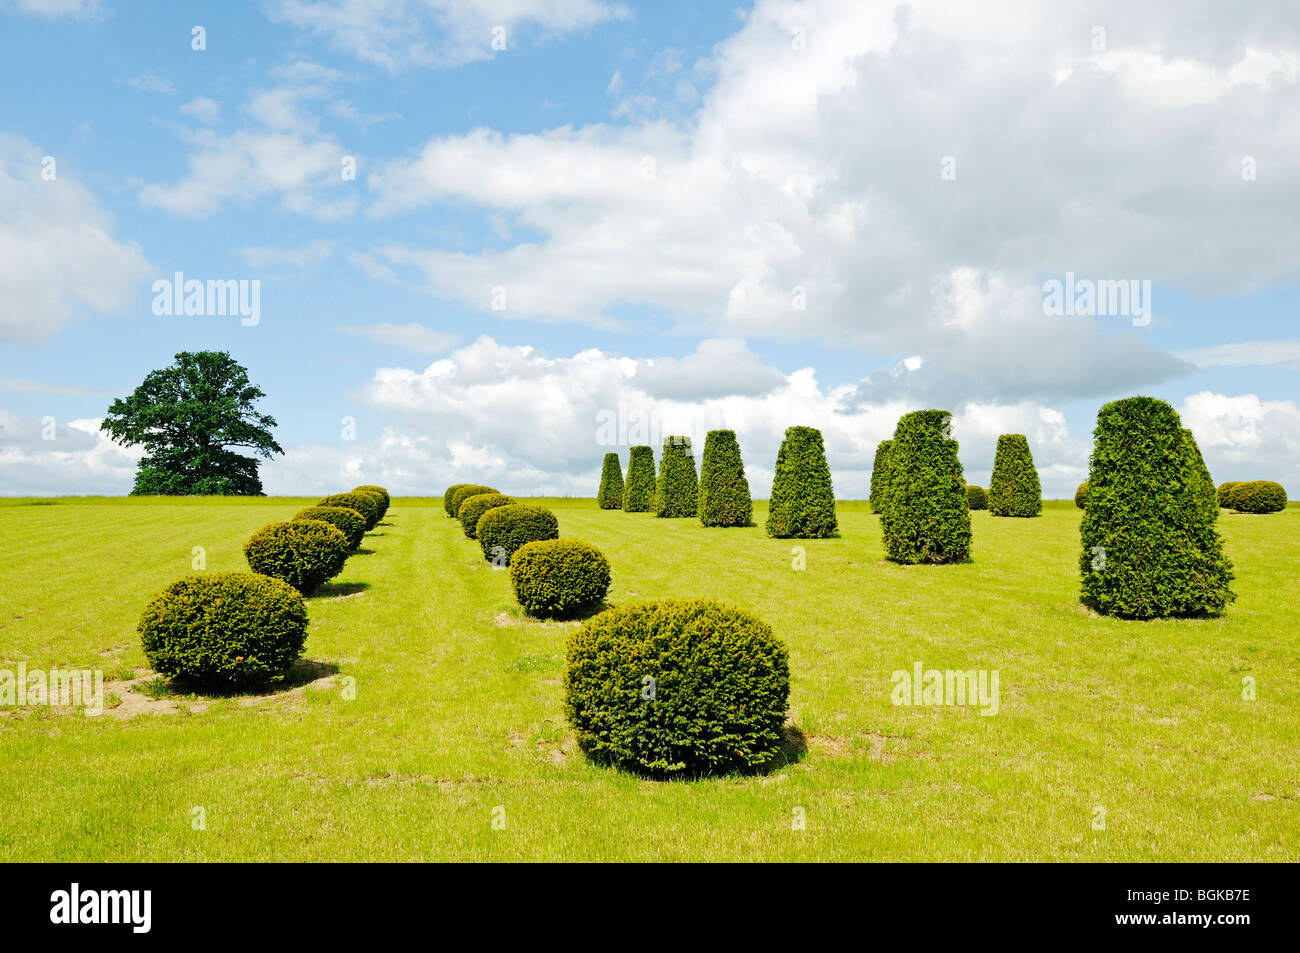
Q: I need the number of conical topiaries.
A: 10